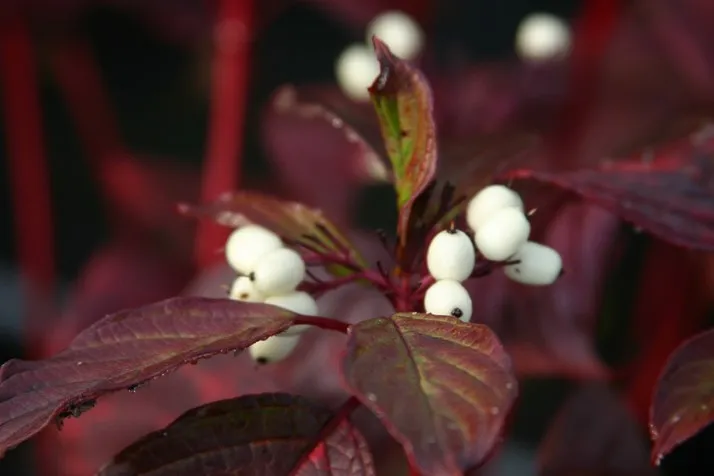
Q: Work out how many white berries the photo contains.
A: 13